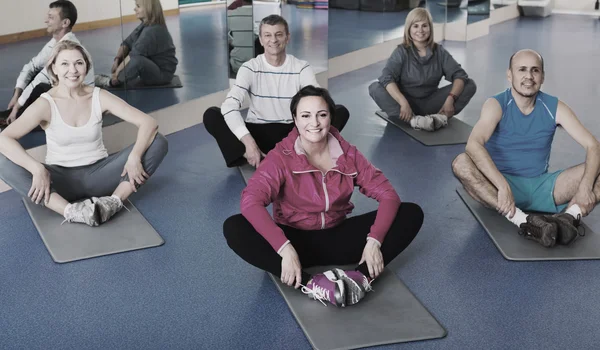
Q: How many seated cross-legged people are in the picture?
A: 5